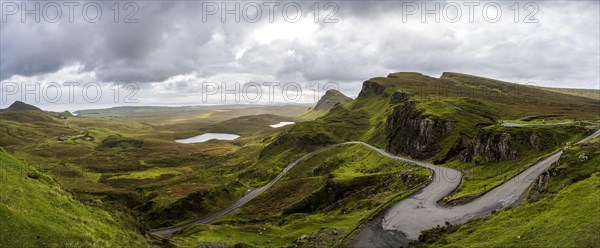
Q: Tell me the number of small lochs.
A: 2